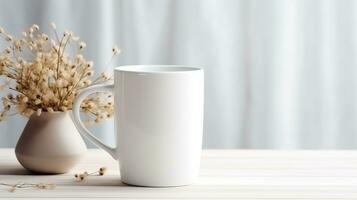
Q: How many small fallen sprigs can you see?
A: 2